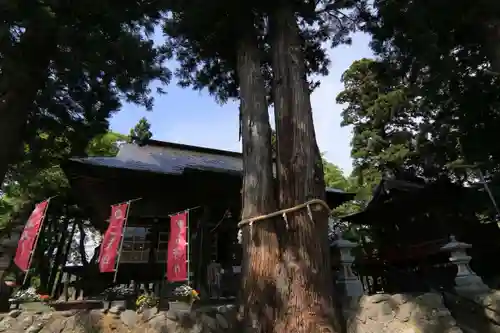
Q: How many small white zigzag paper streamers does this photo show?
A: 4